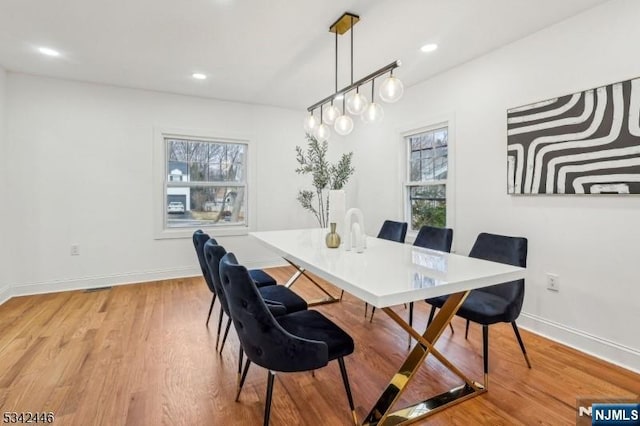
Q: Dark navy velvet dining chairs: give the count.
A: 6